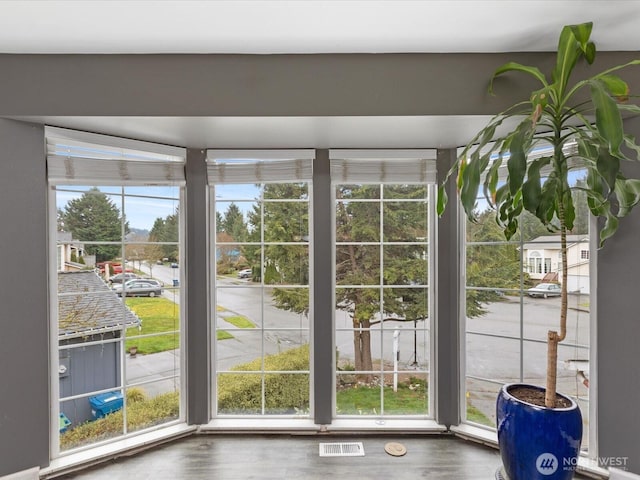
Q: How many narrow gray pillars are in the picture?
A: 3